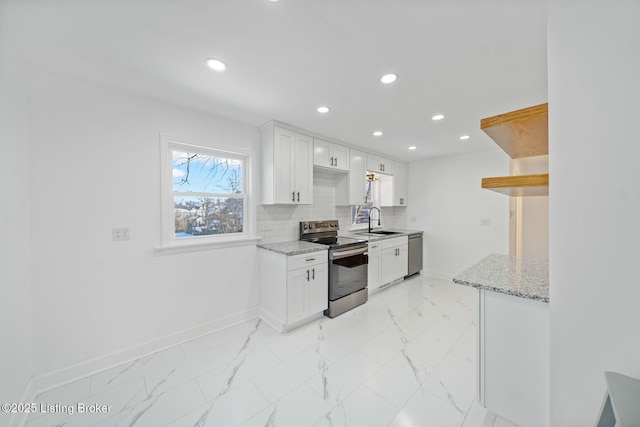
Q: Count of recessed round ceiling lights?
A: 8